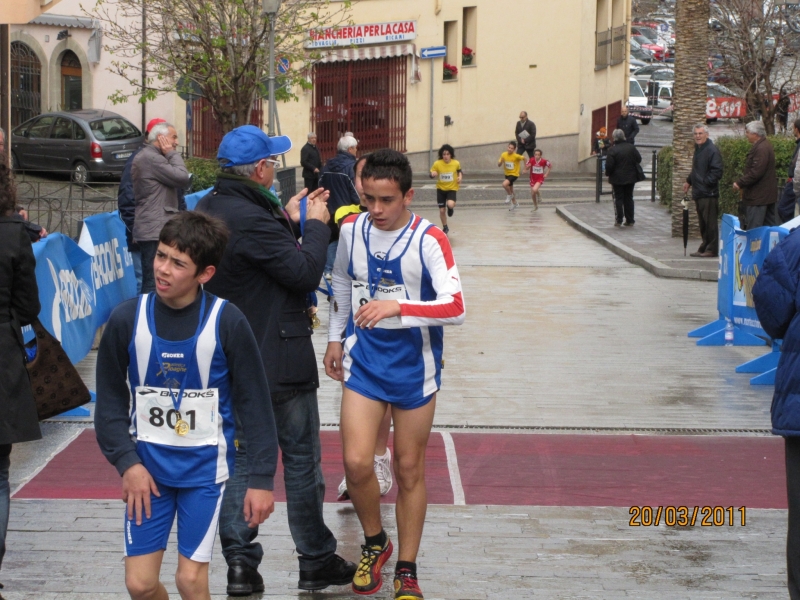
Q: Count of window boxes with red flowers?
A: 2